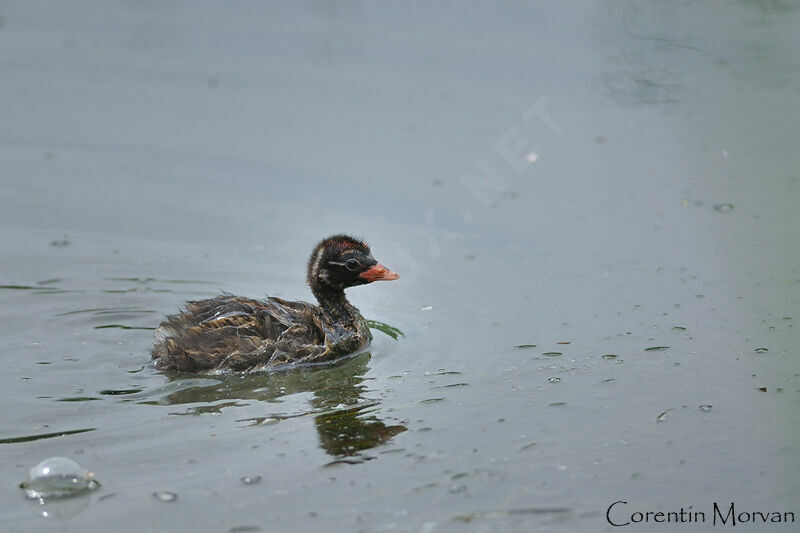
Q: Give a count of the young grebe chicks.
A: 1